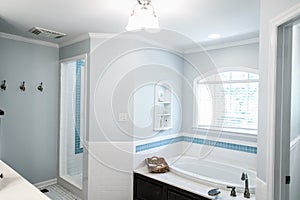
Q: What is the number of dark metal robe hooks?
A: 3